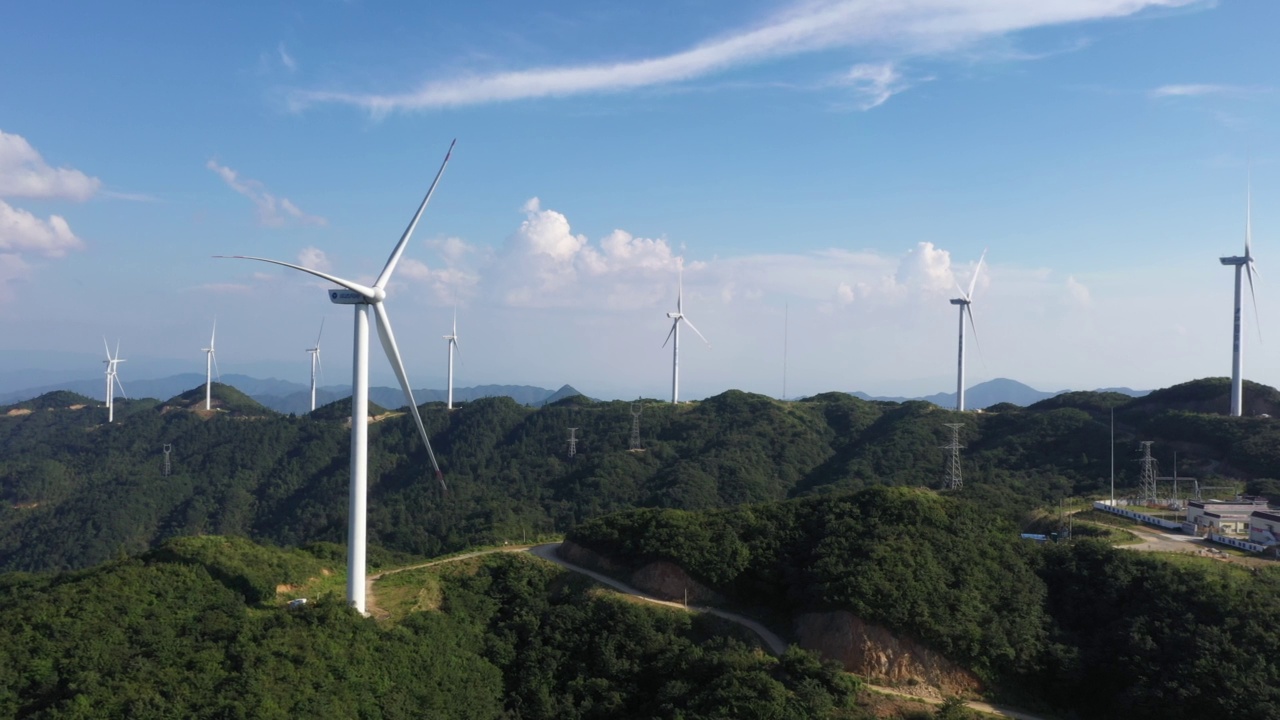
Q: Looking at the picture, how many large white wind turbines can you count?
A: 9